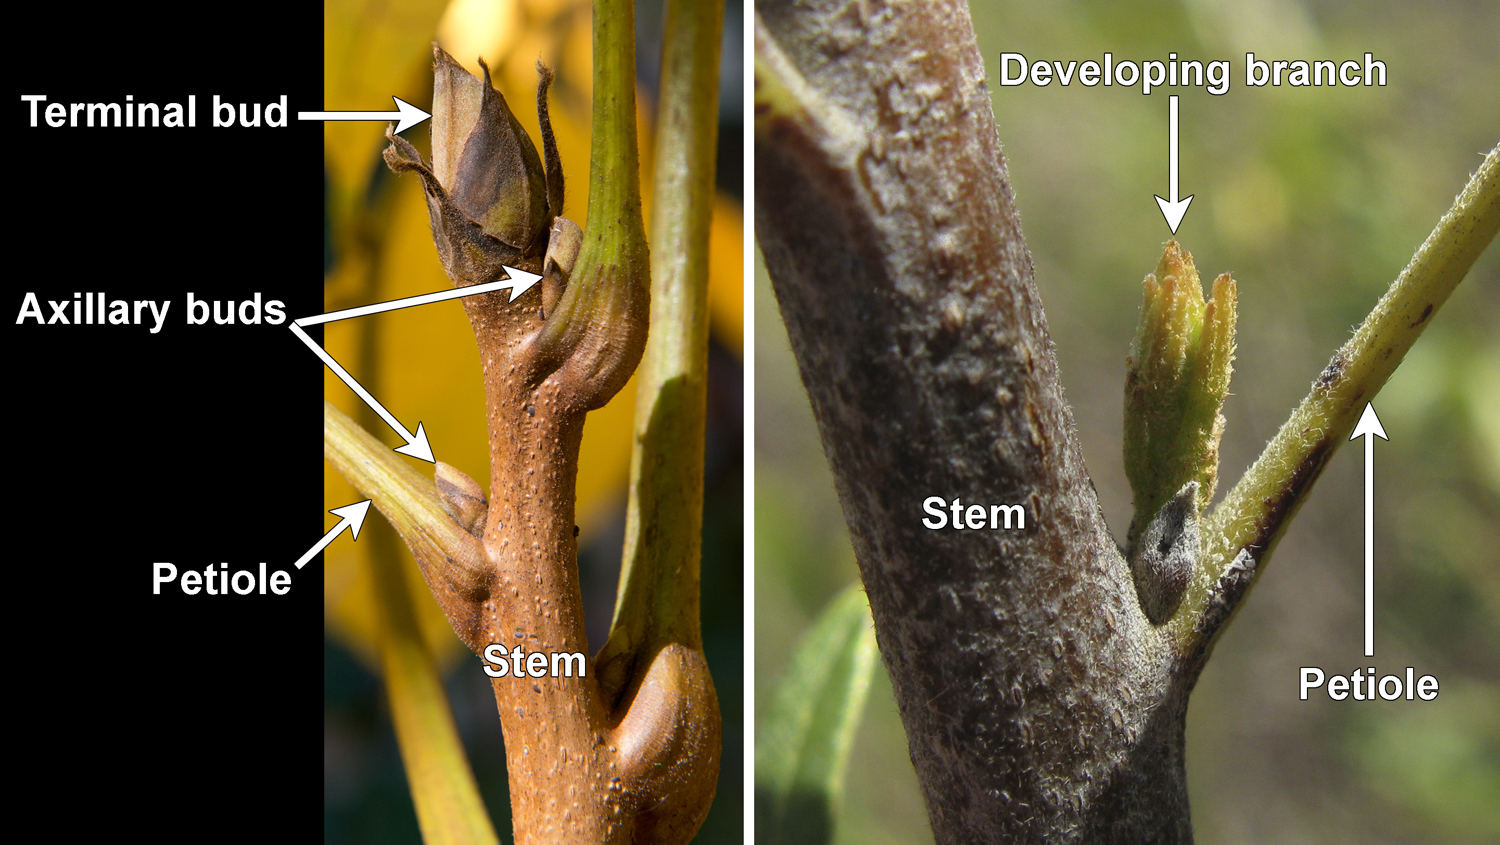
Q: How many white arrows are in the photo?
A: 6